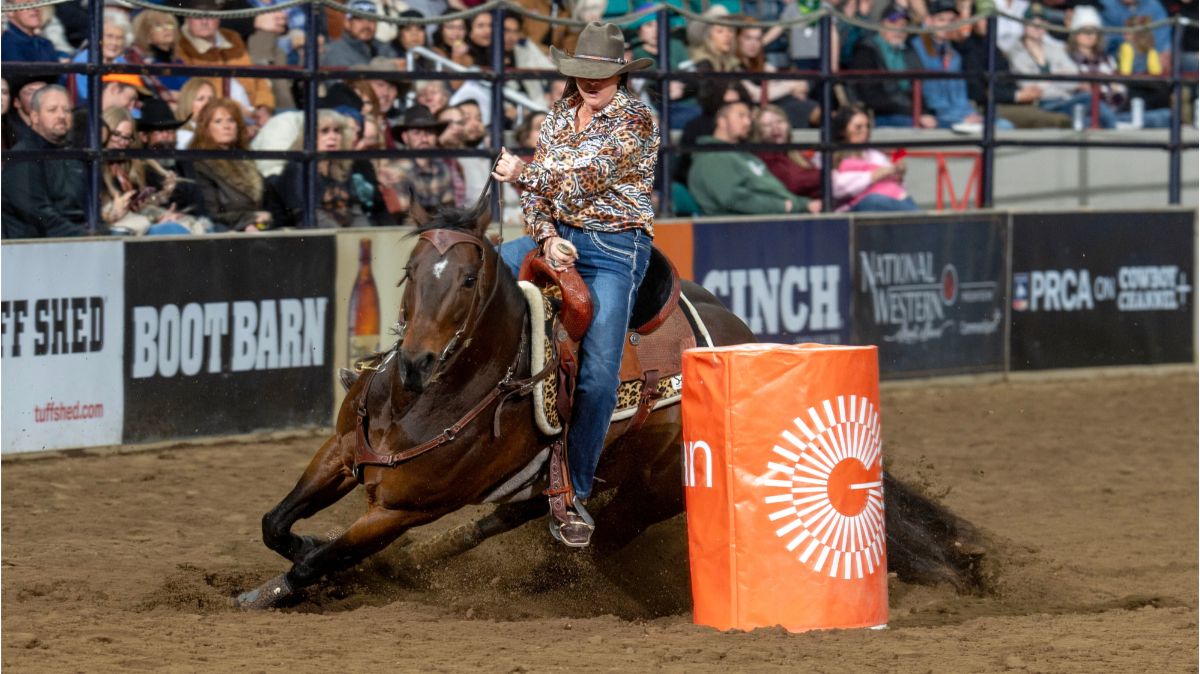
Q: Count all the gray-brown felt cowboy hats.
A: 1